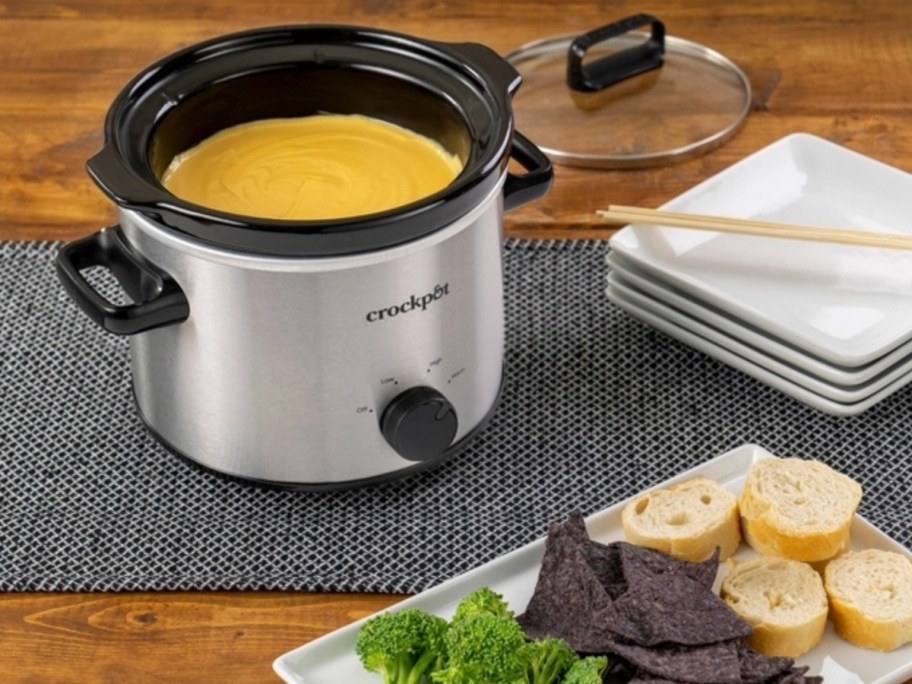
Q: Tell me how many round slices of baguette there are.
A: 4